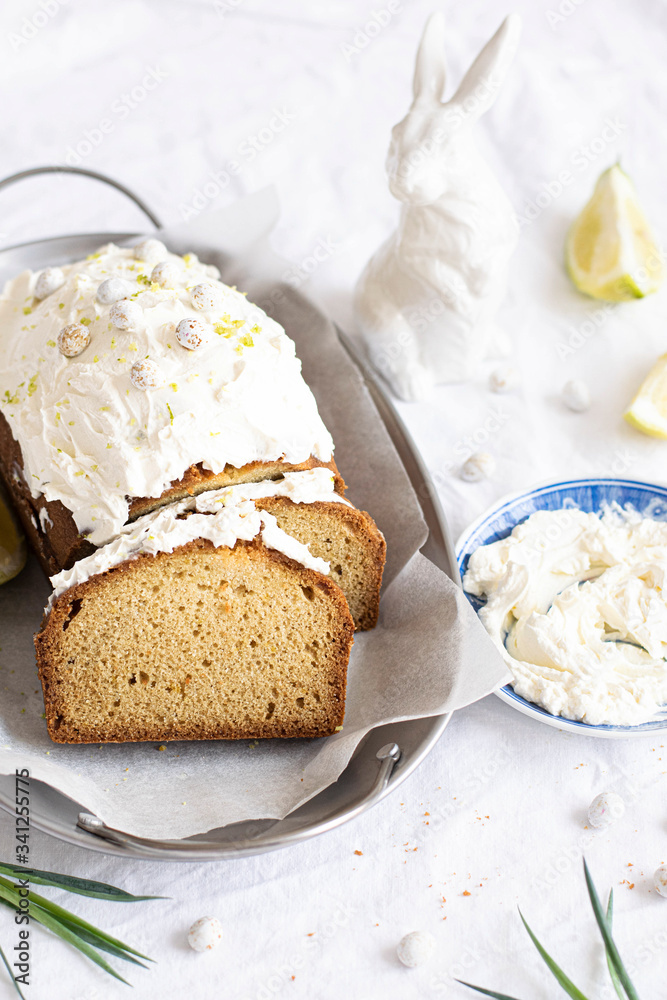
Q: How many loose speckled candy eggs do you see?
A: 7